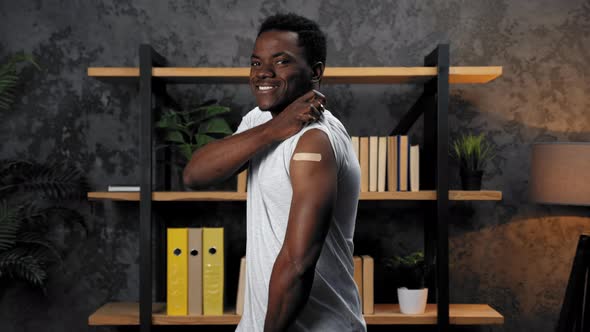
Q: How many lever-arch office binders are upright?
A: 3